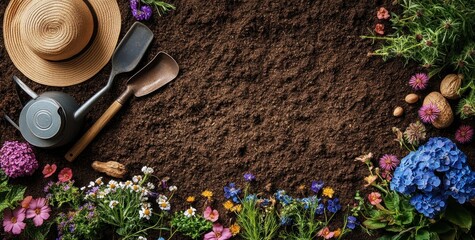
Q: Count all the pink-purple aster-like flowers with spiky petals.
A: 4